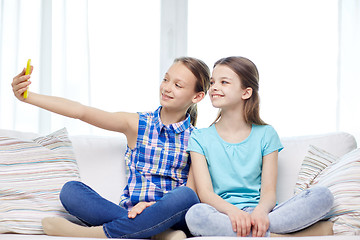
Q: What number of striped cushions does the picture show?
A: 3